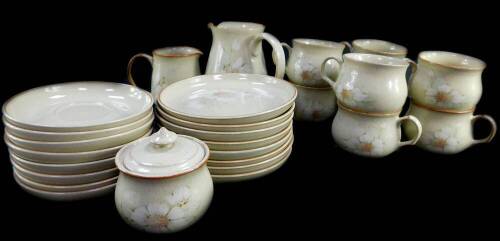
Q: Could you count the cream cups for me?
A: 7